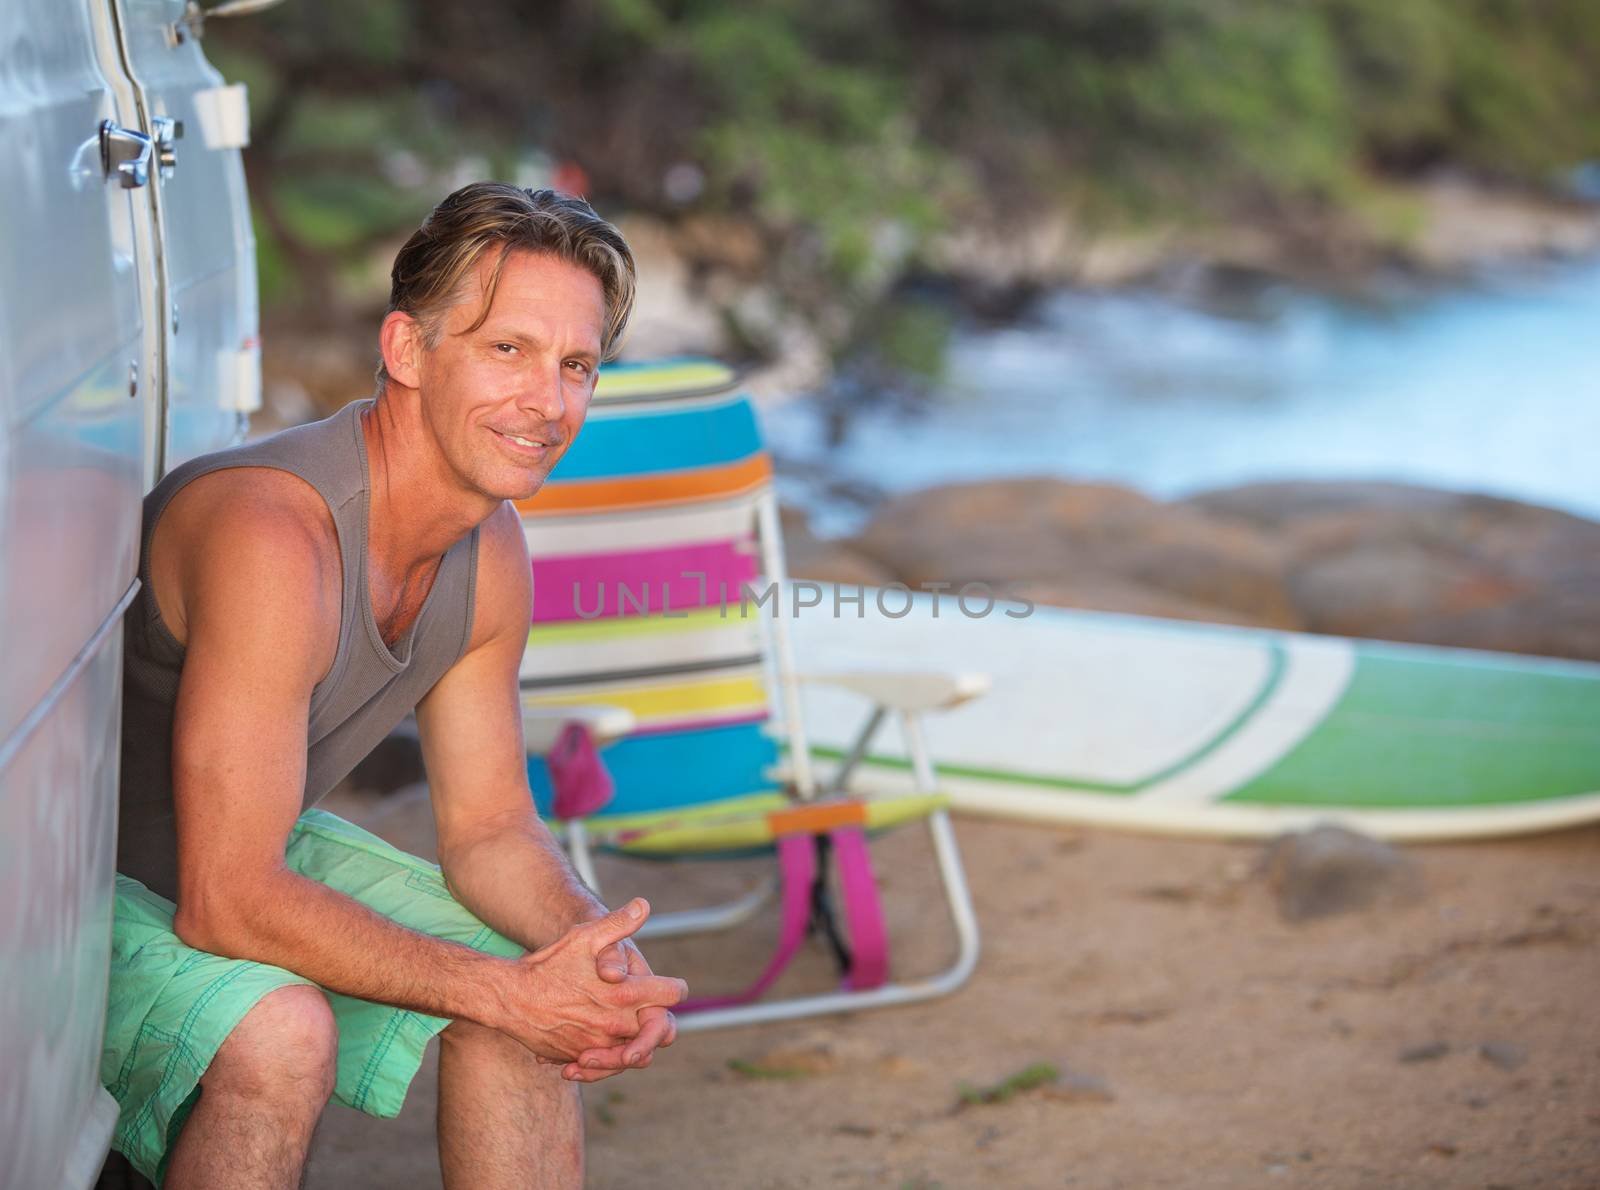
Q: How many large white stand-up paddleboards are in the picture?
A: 1